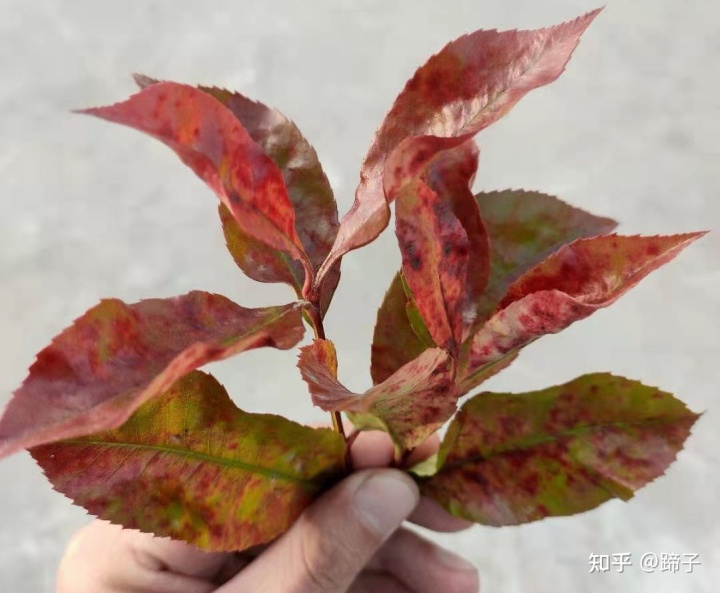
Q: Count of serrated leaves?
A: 12